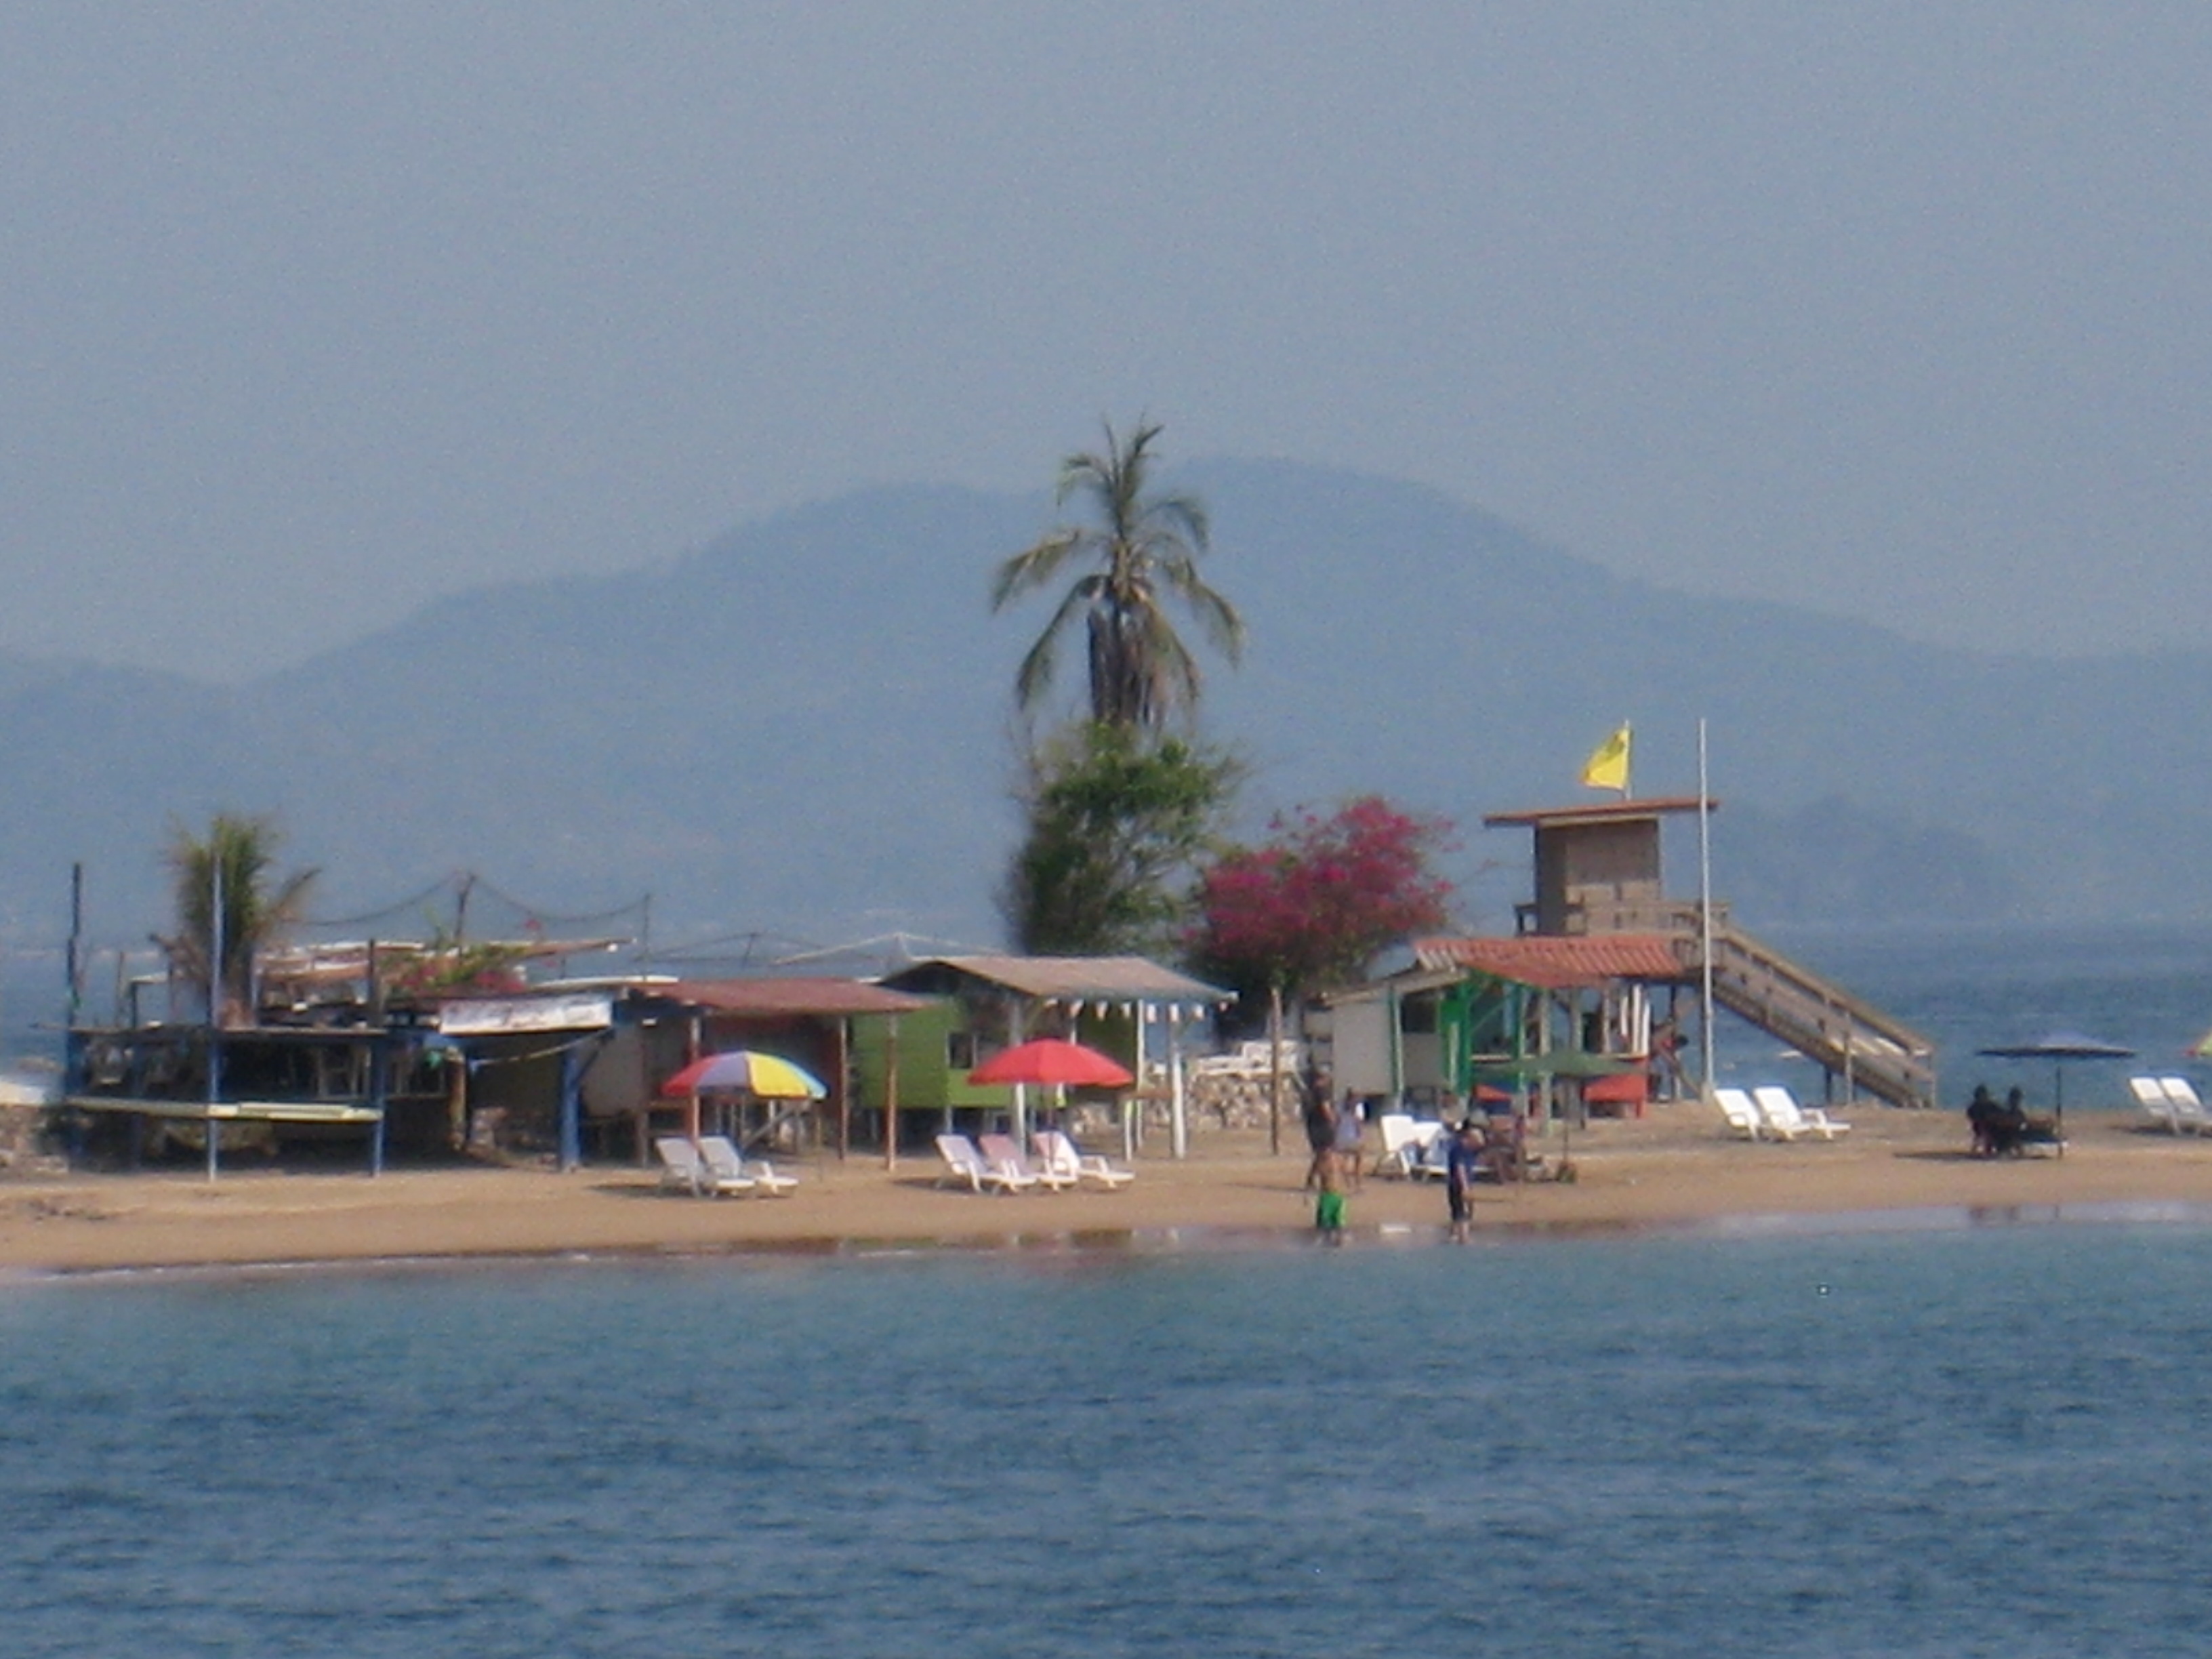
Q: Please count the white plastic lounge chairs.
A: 11